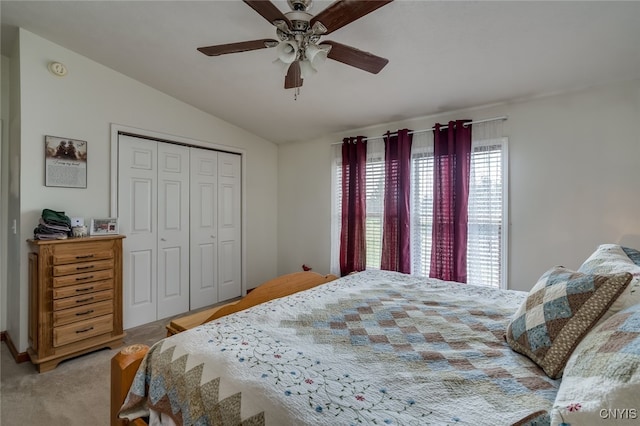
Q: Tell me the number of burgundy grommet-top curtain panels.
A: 3